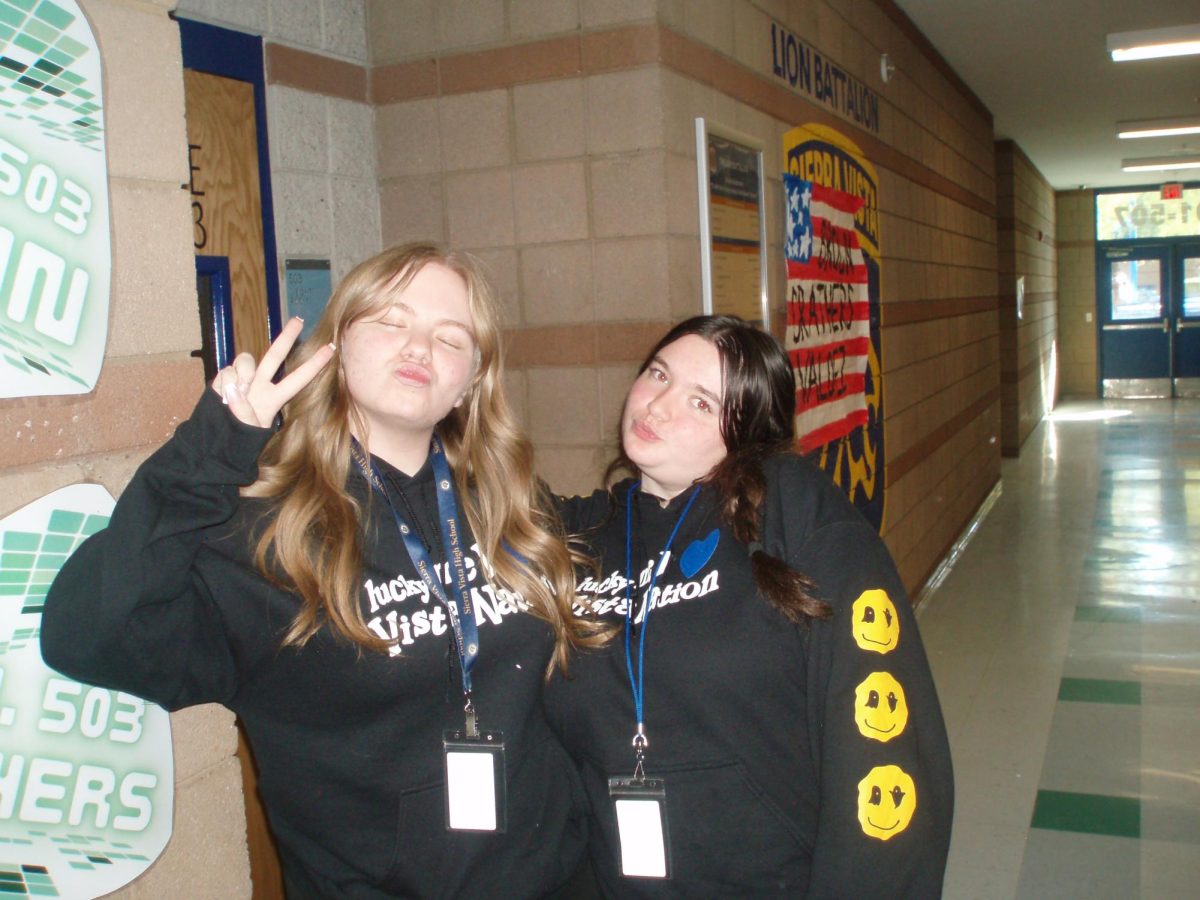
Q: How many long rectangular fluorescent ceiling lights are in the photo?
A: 3